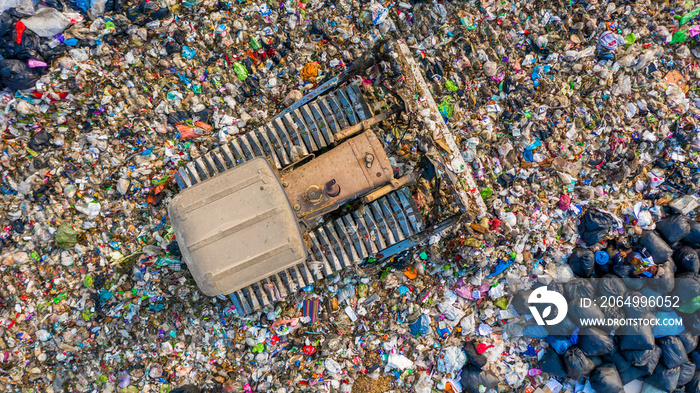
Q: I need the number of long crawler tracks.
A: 2